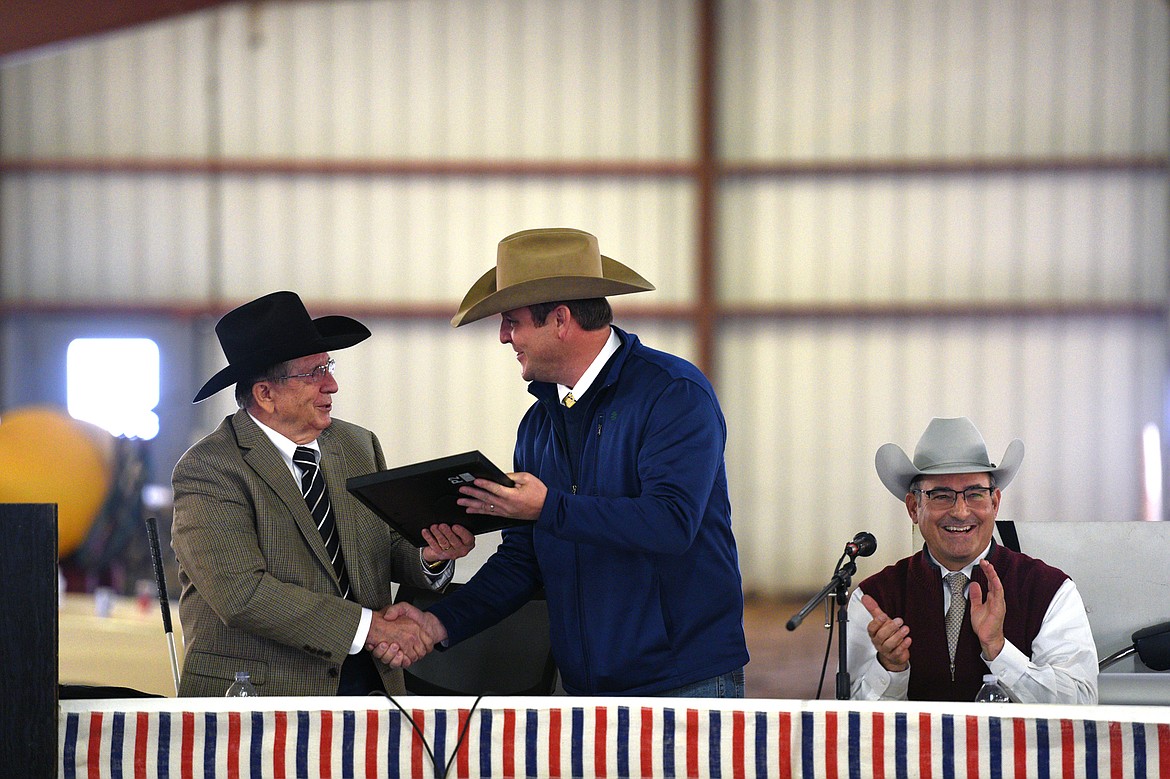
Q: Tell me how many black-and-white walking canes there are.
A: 1